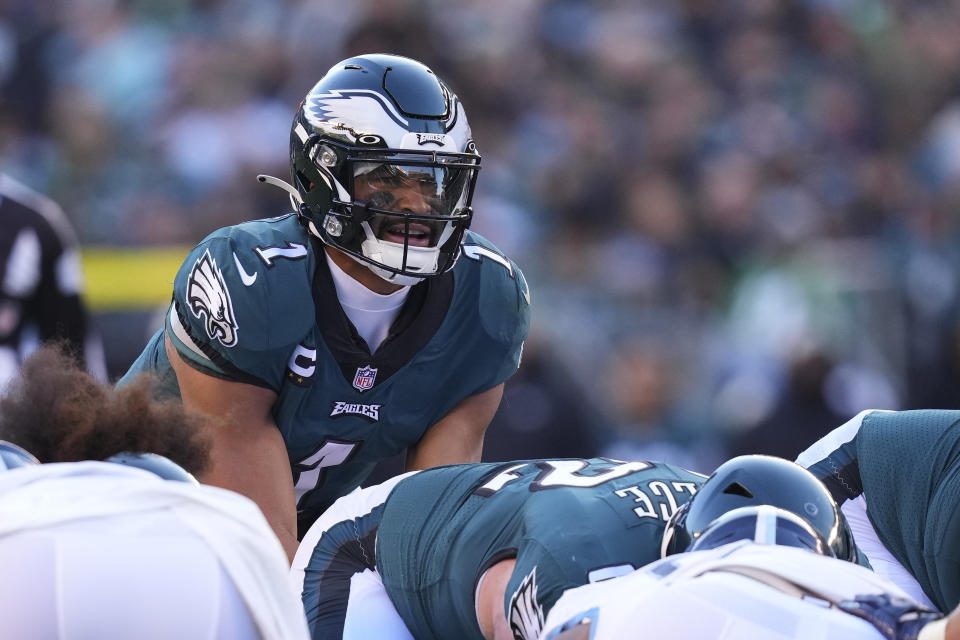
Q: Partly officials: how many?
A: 1